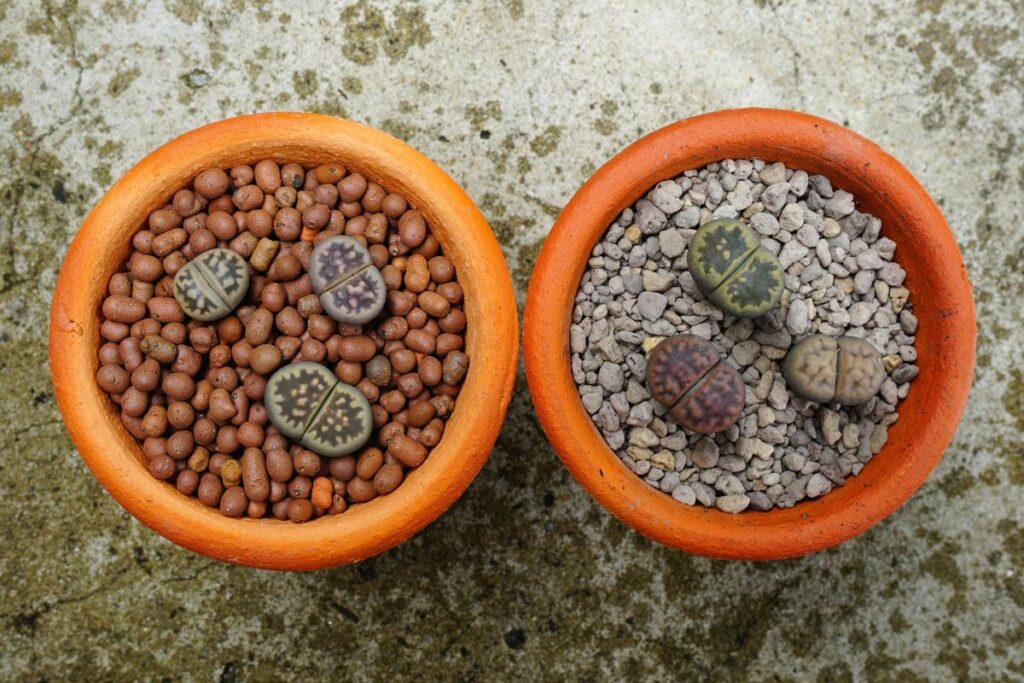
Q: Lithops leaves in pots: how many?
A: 12